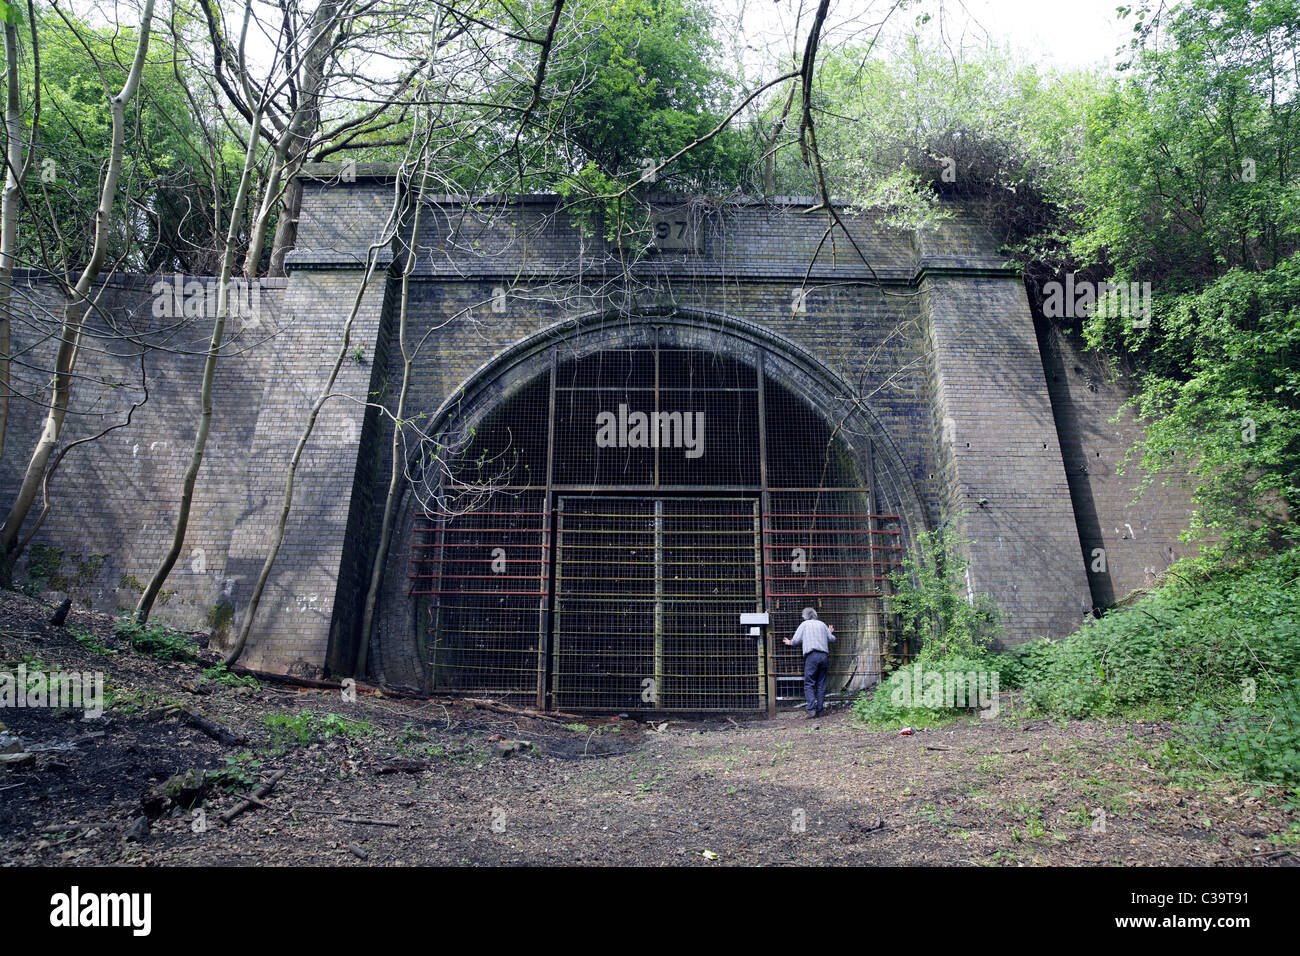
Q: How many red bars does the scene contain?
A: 12